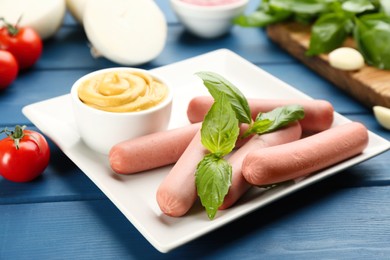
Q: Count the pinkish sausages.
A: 5